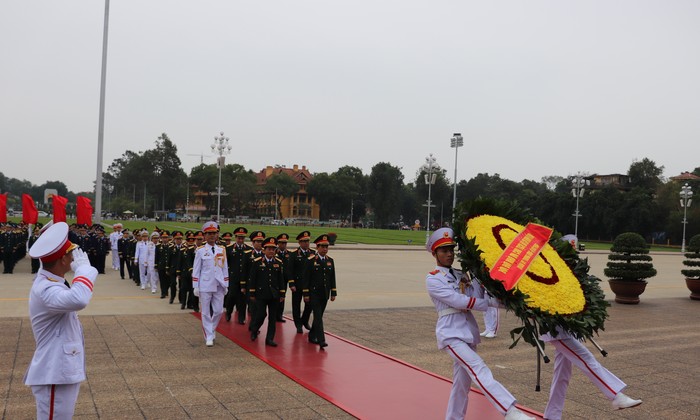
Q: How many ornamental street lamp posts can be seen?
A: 4